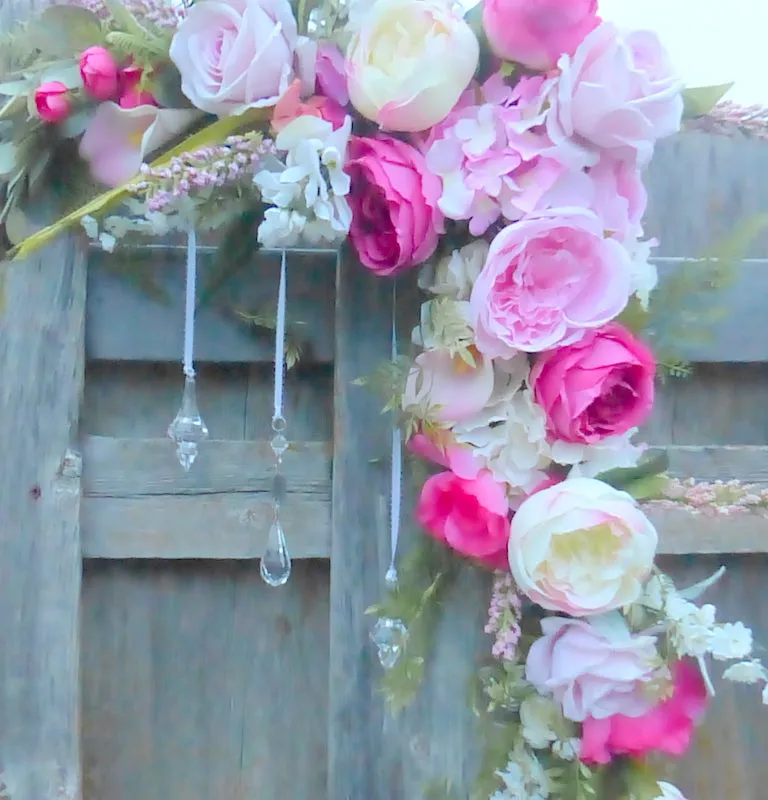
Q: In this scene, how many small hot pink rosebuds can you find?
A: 3